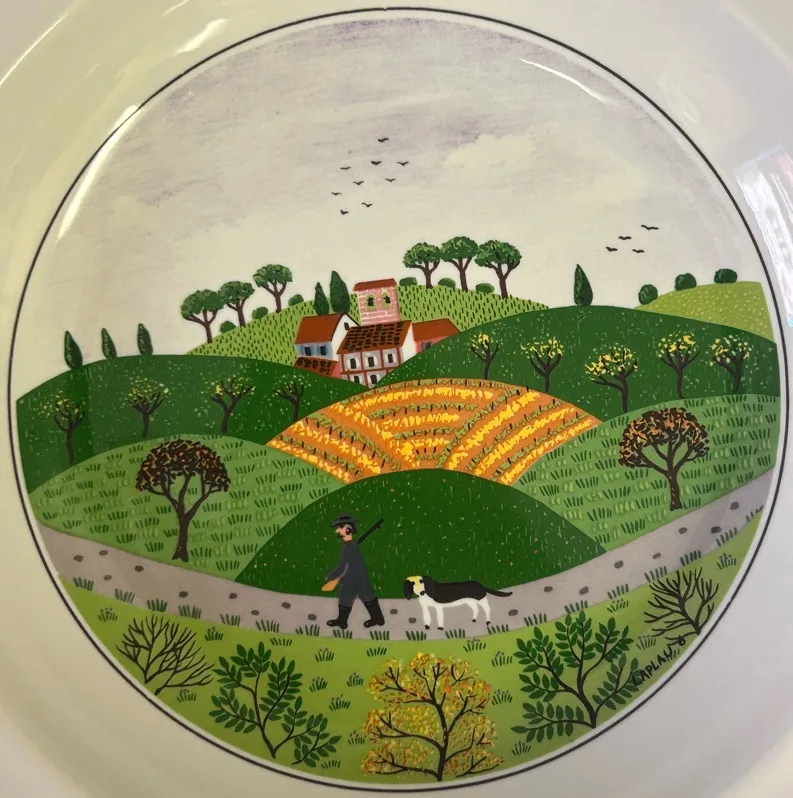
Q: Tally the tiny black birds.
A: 13